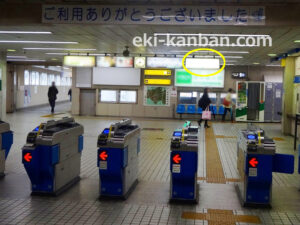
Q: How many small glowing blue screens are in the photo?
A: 4